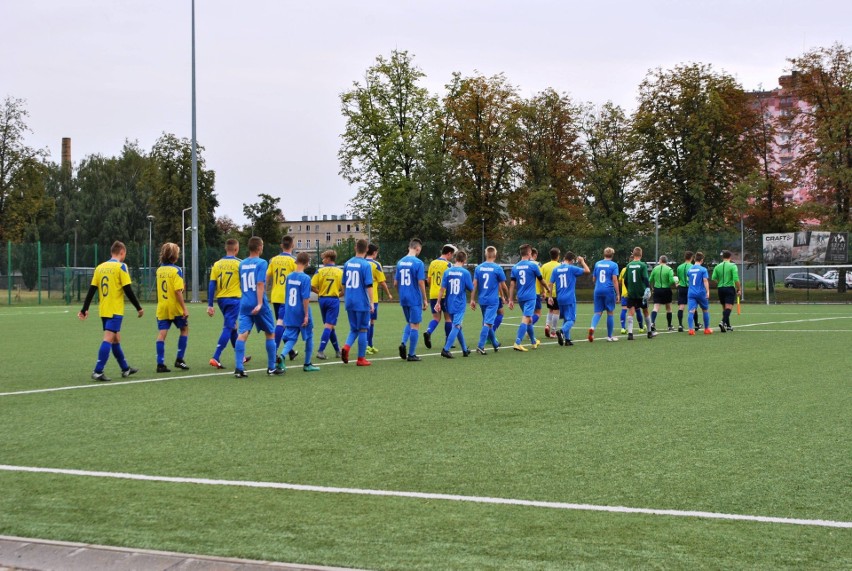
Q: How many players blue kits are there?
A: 10